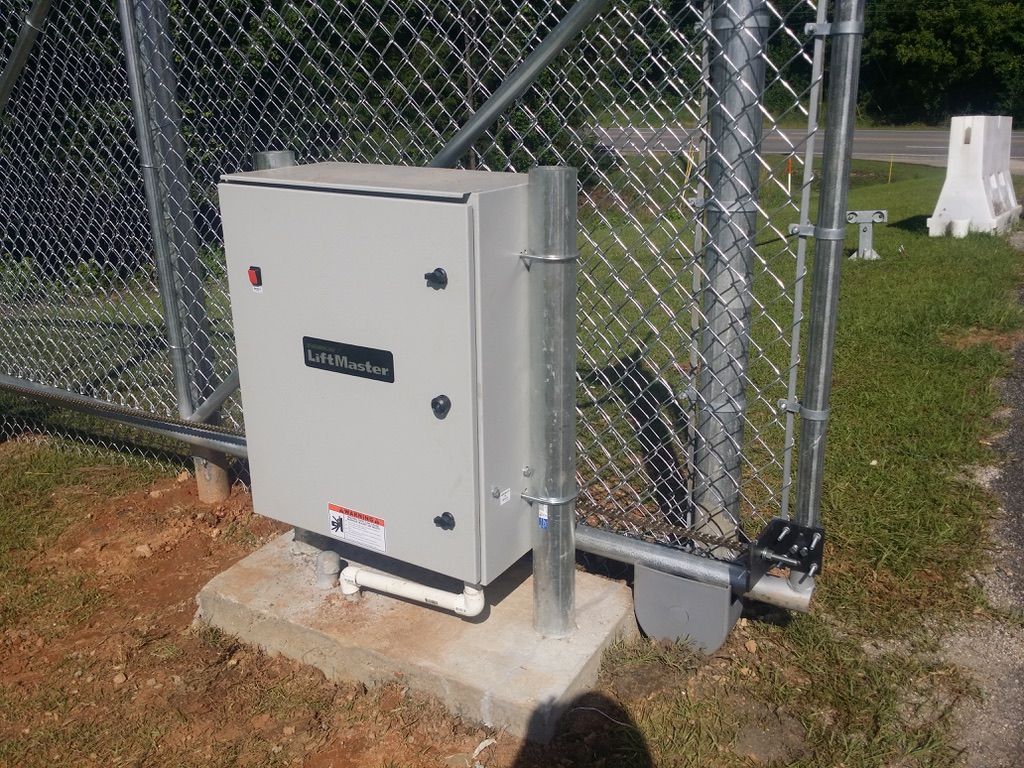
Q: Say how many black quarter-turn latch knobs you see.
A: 3